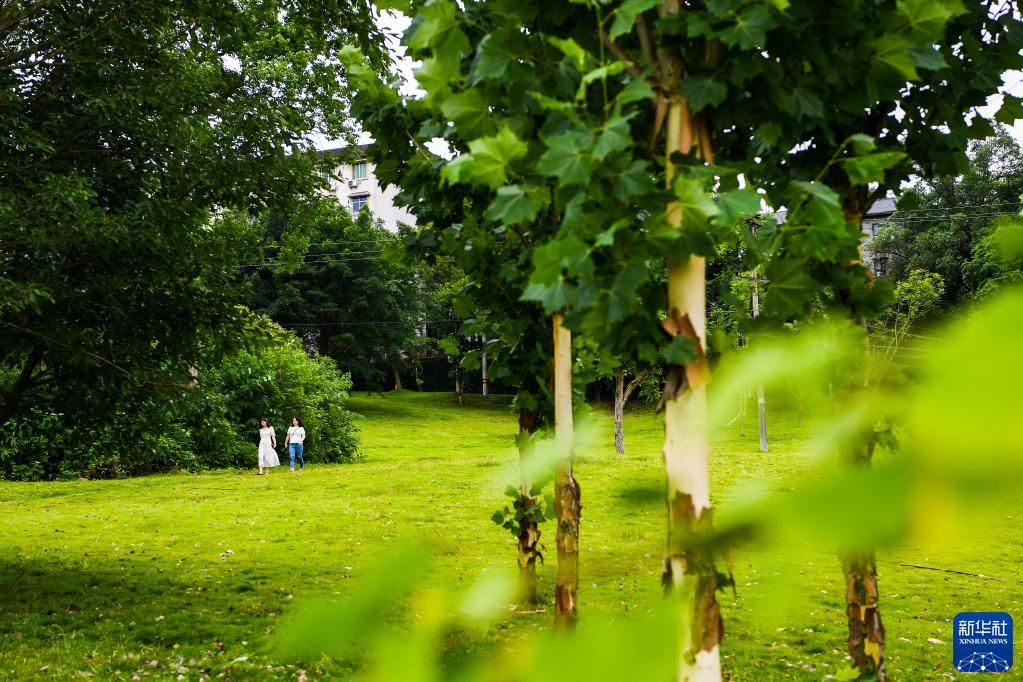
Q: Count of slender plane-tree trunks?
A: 4